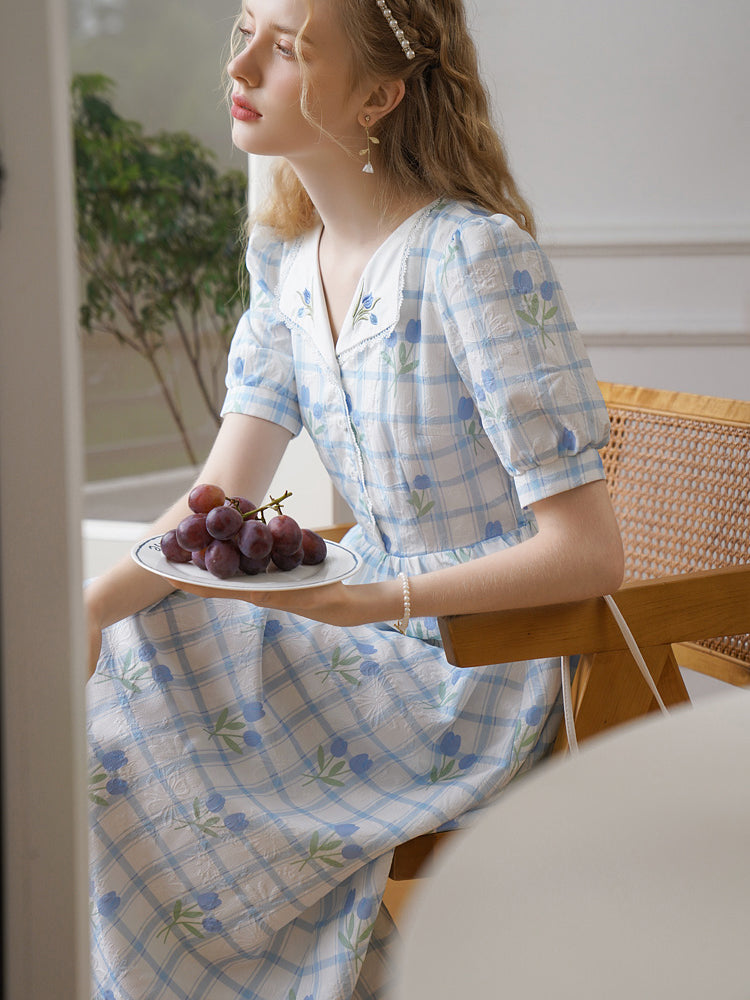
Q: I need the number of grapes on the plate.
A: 12